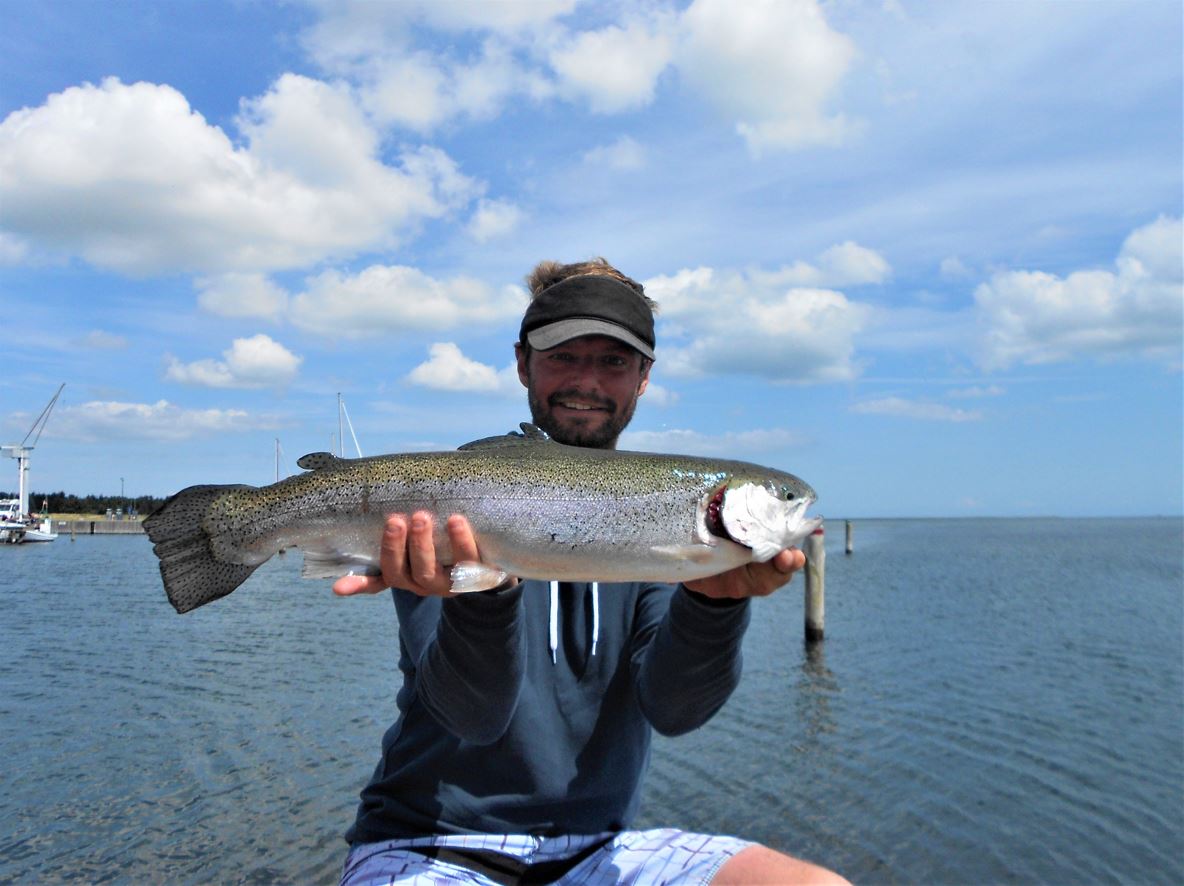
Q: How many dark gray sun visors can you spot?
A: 1